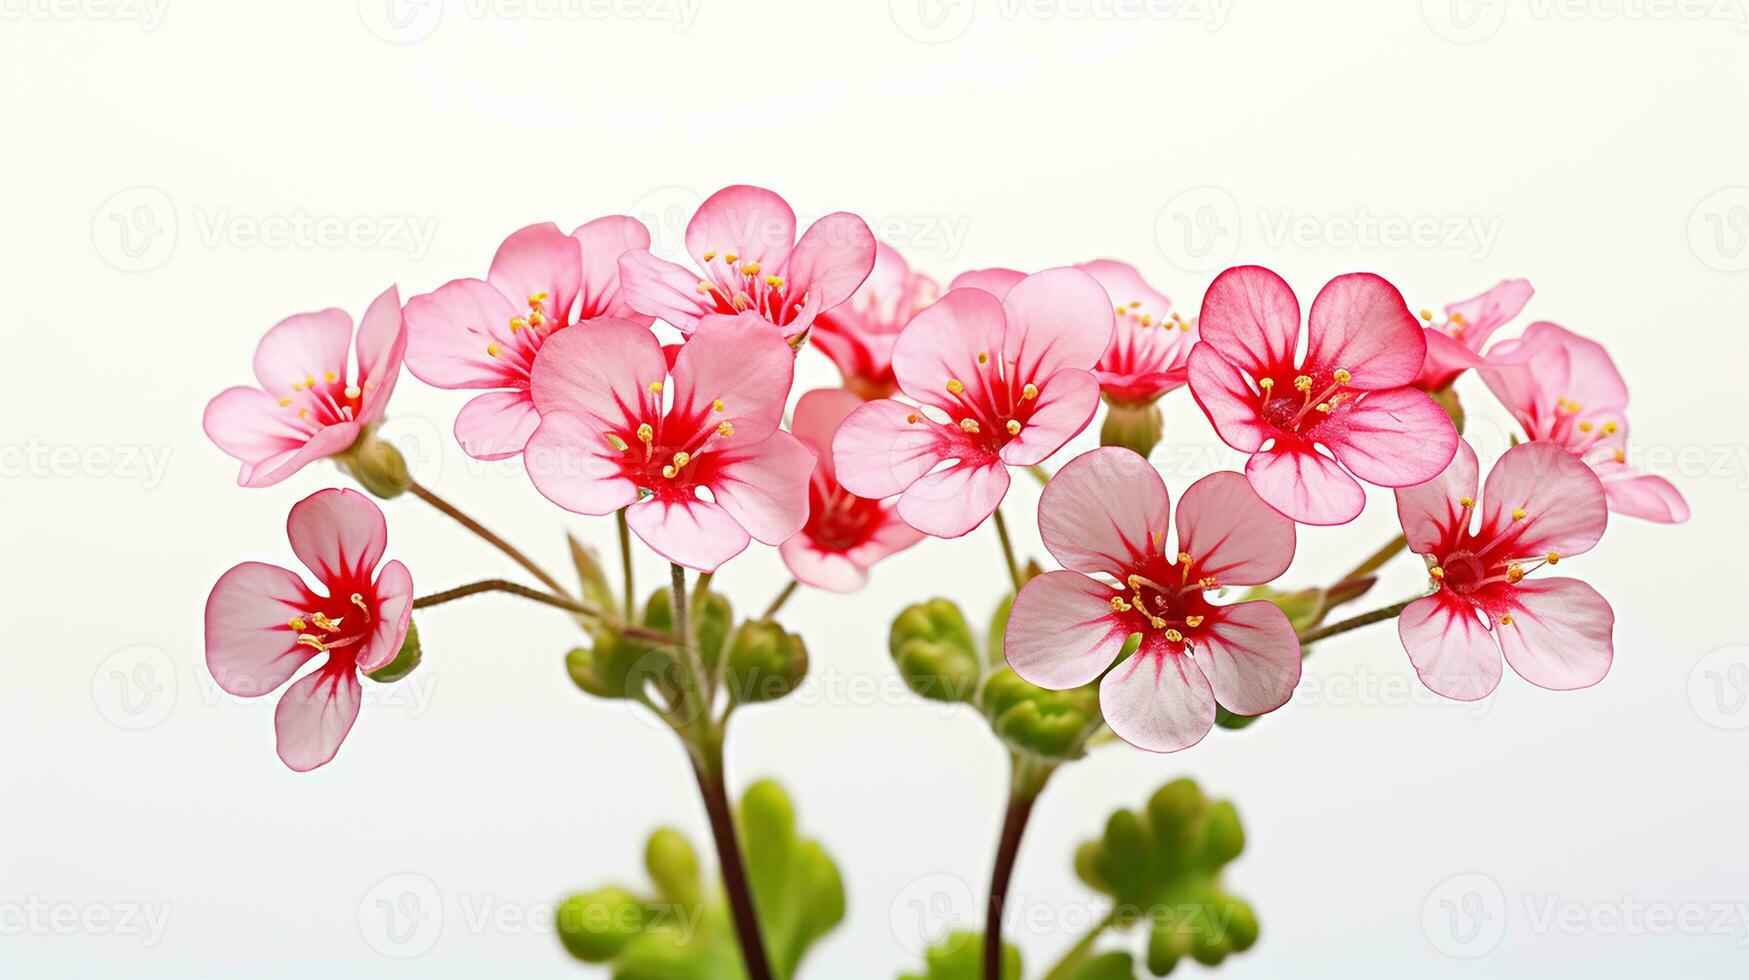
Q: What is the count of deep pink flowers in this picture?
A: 14